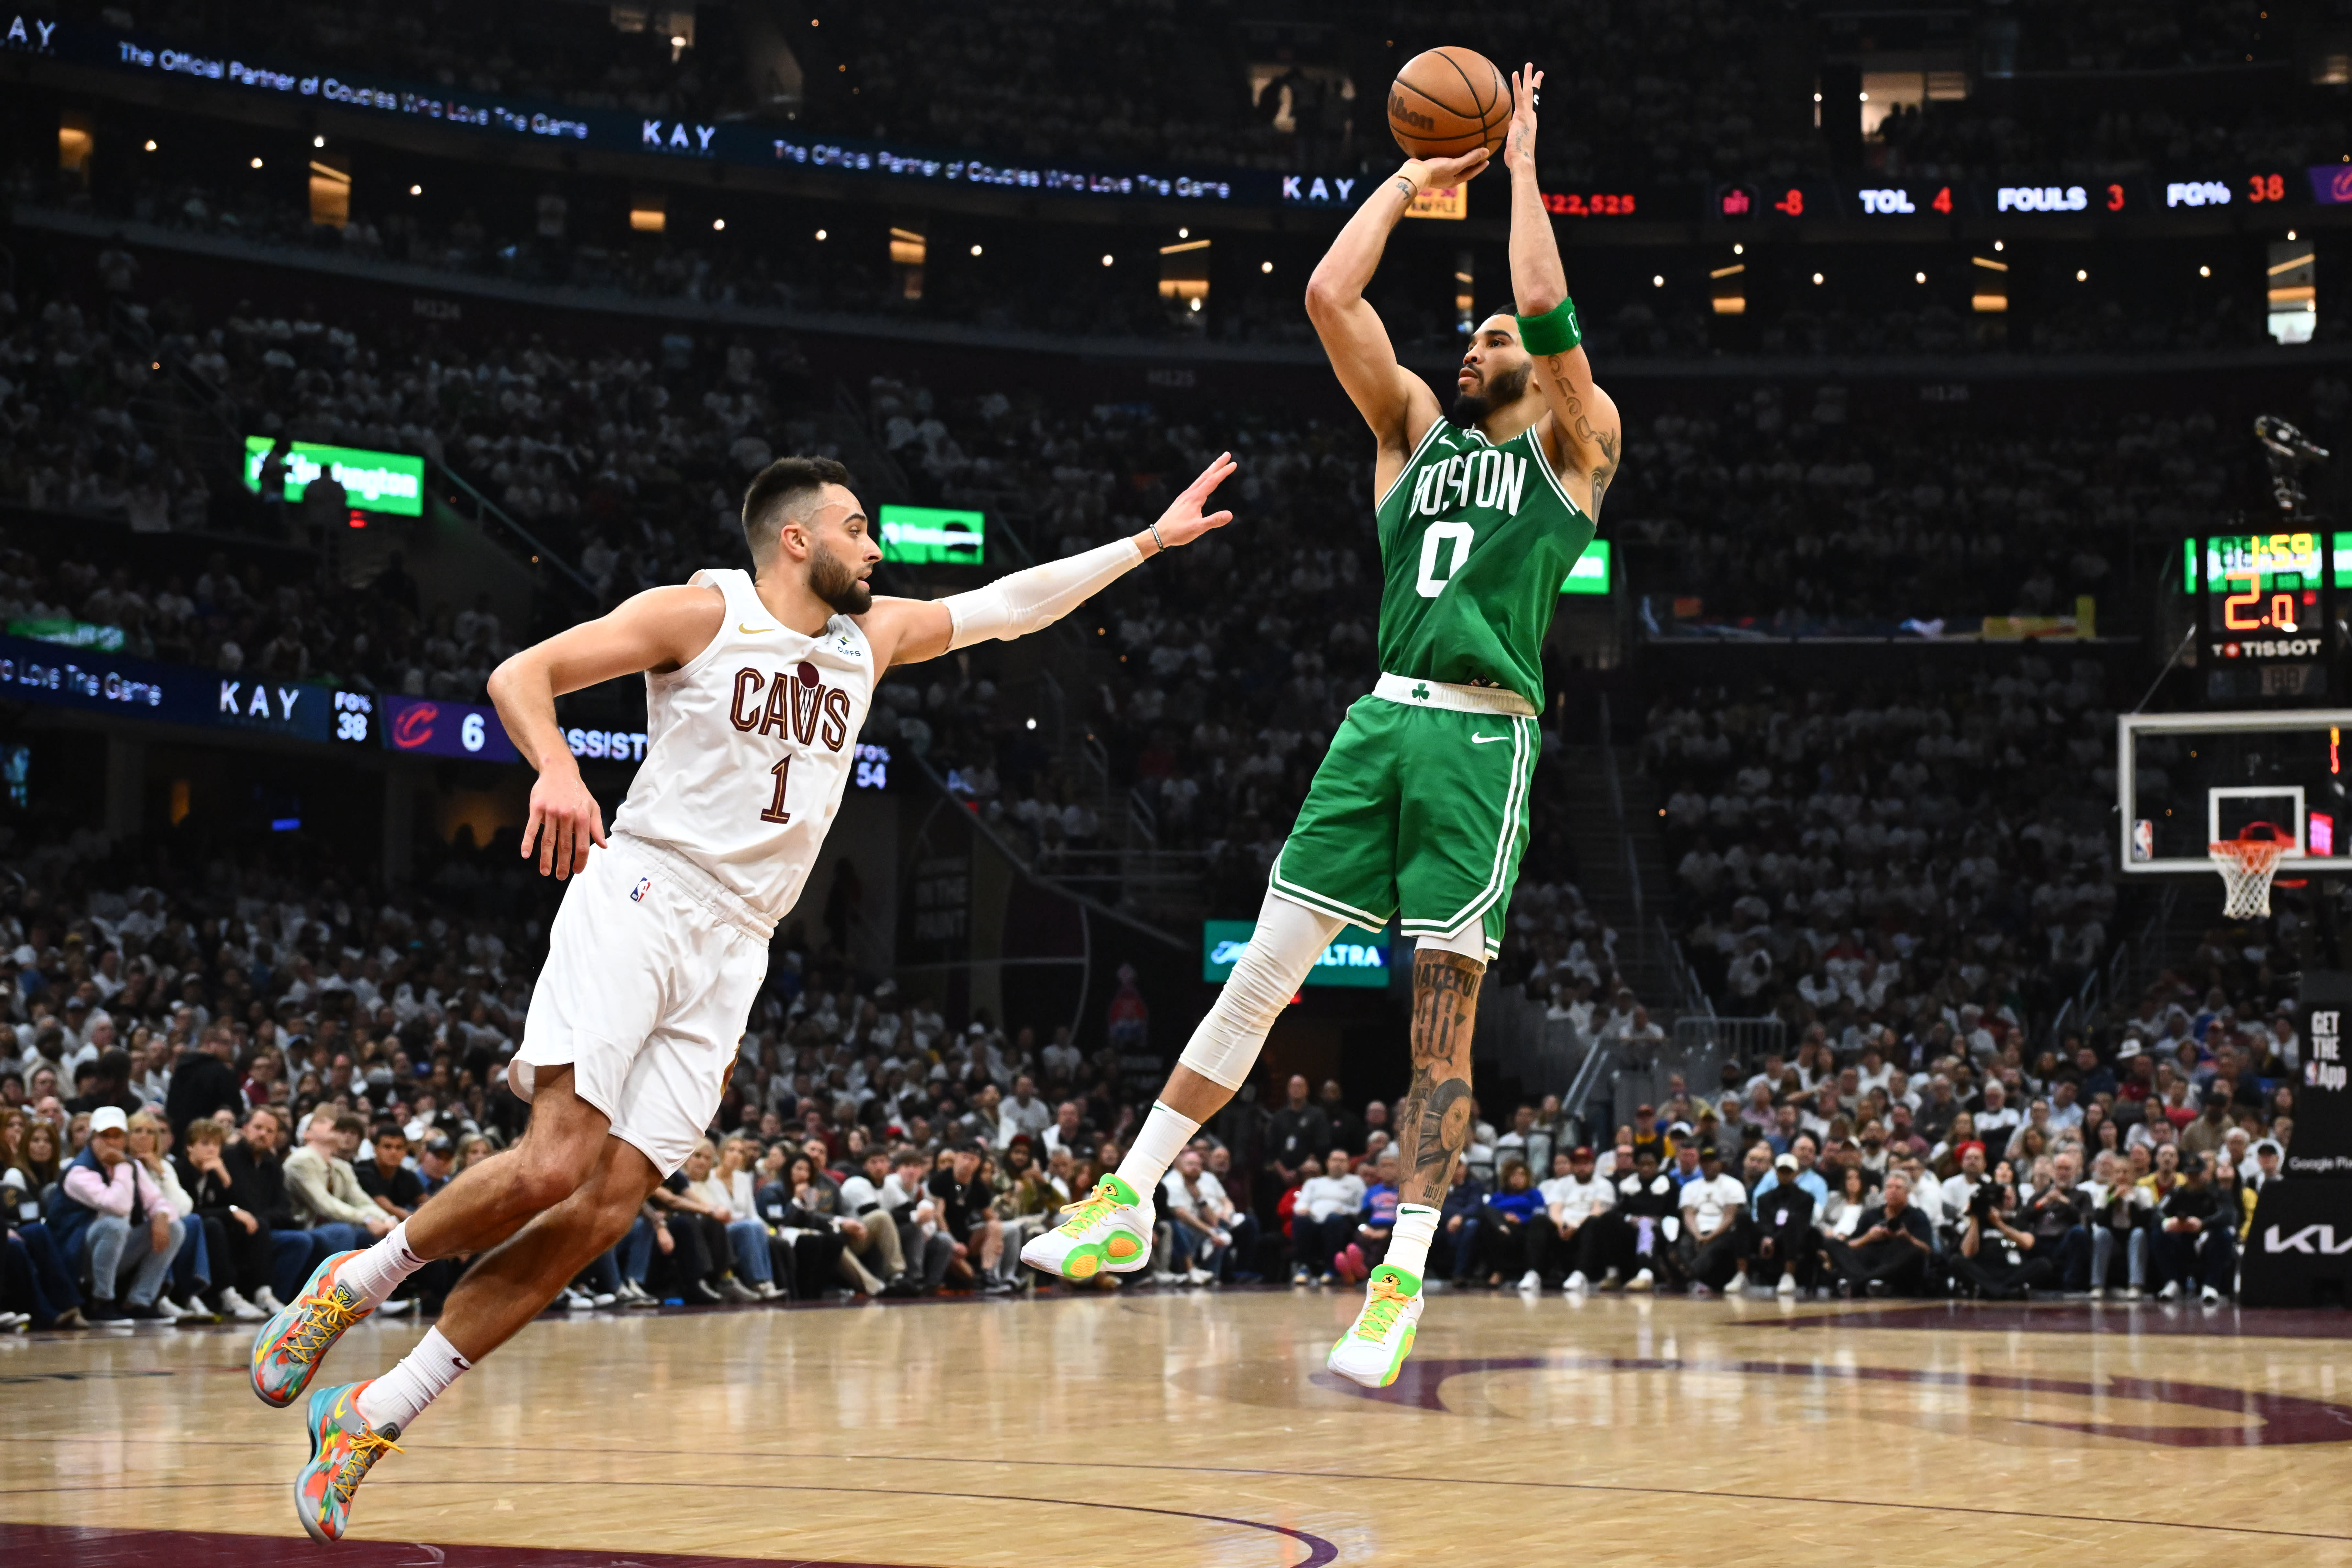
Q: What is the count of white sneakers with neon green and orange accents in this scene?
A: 2